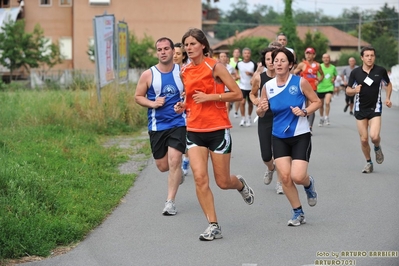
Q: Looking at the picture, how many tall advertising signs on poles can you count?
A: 2